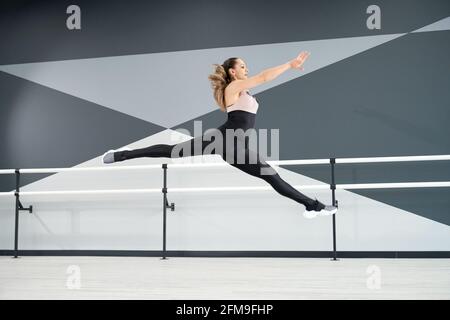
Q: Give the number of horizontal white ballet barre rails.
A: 2